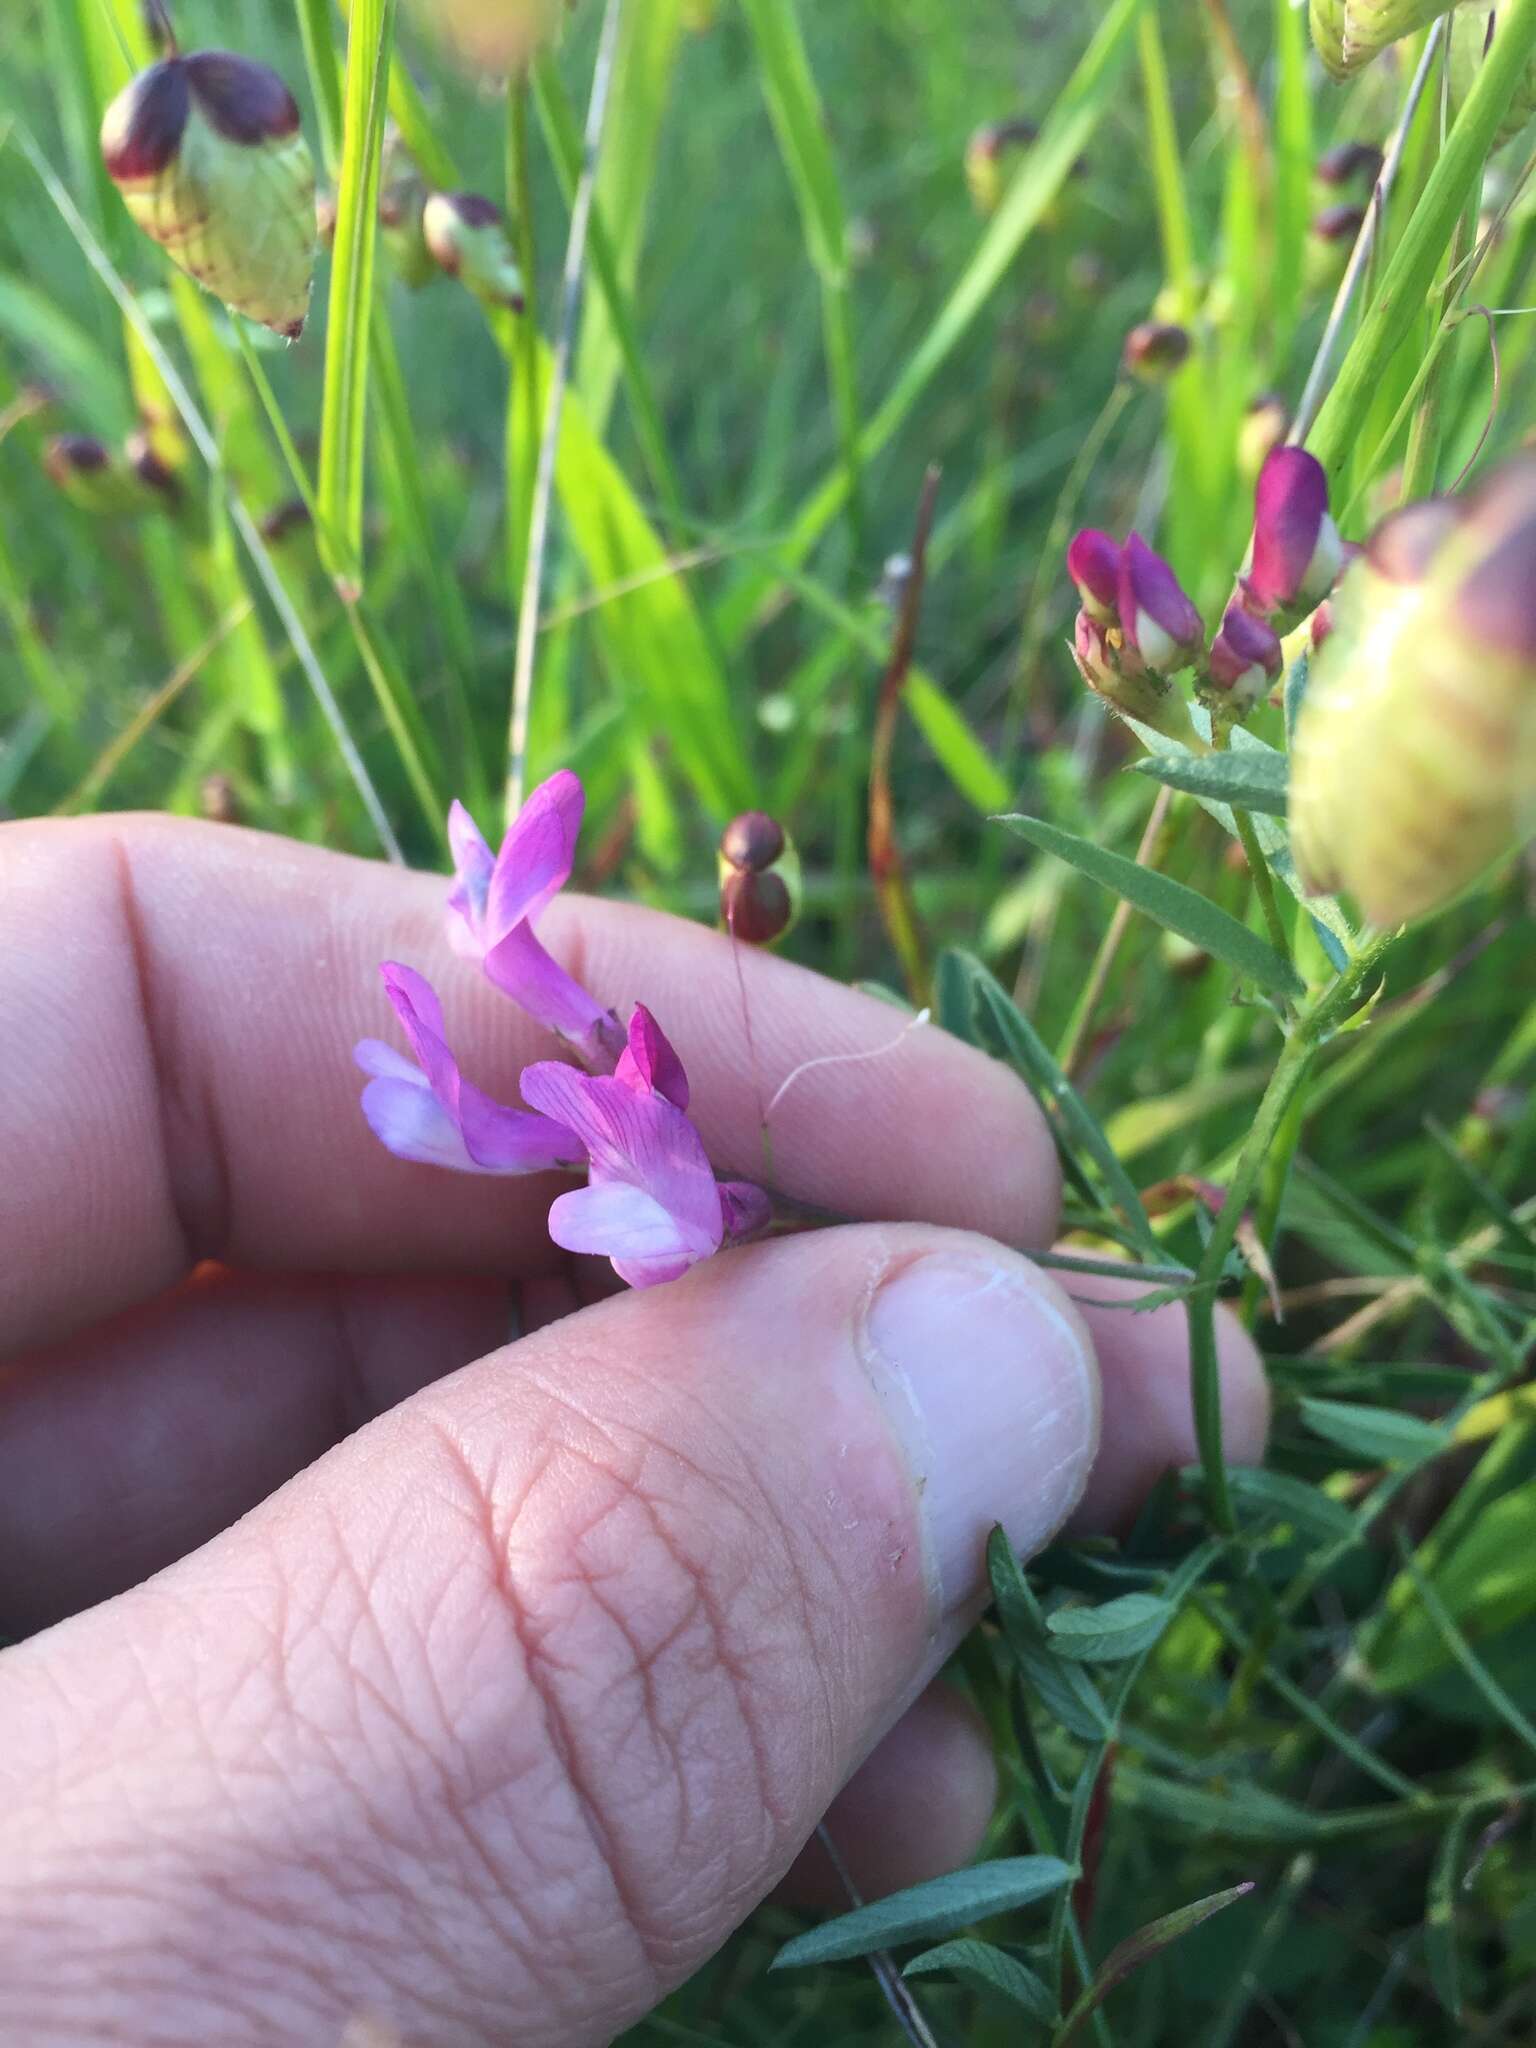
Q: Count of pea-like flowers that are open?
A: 3